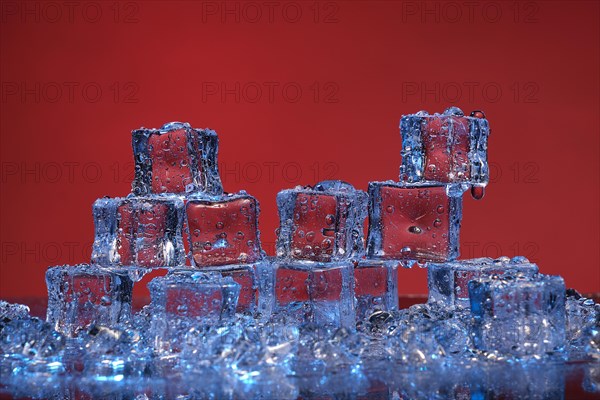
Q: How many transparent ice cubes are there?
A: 13